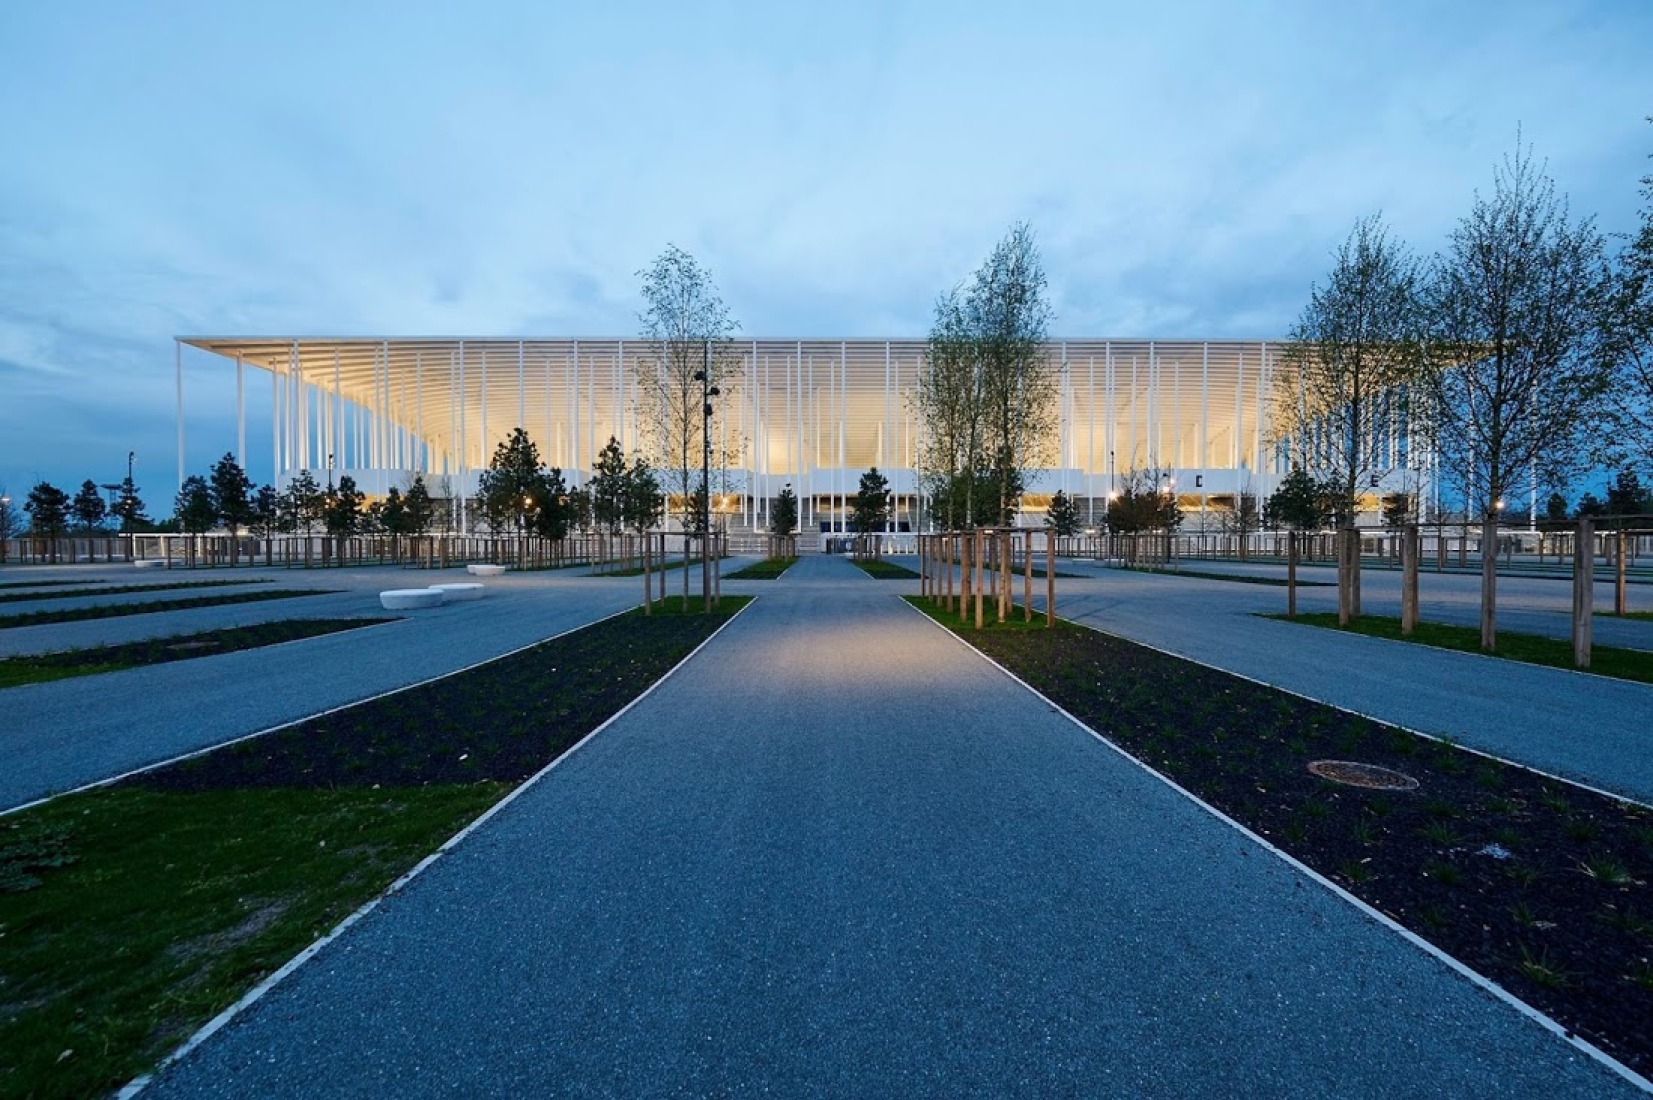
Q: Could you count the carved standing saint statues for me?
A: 0